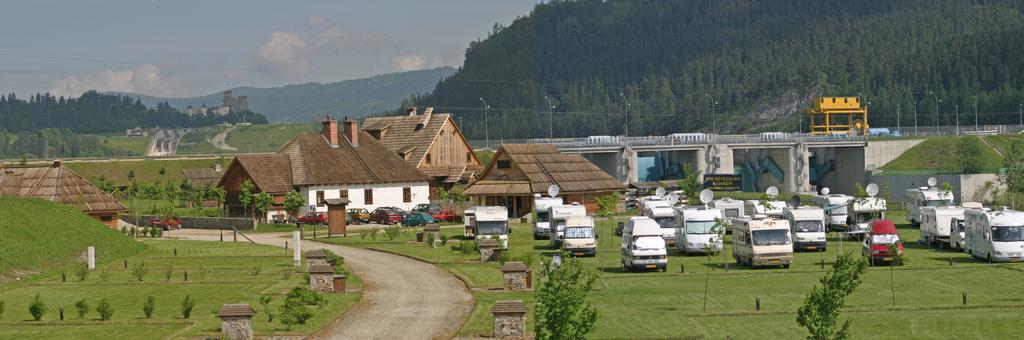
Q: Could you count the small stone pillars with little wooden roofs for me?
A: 7